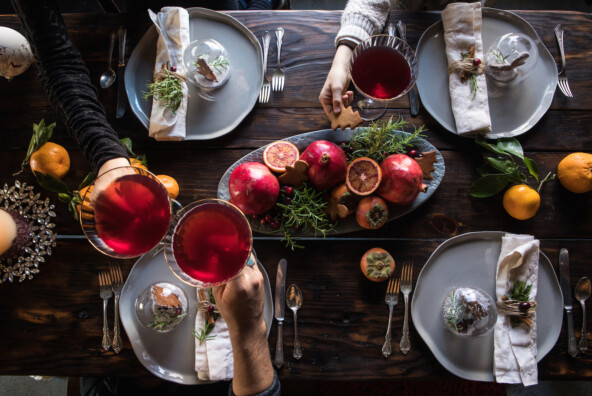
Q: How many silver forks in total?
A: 7